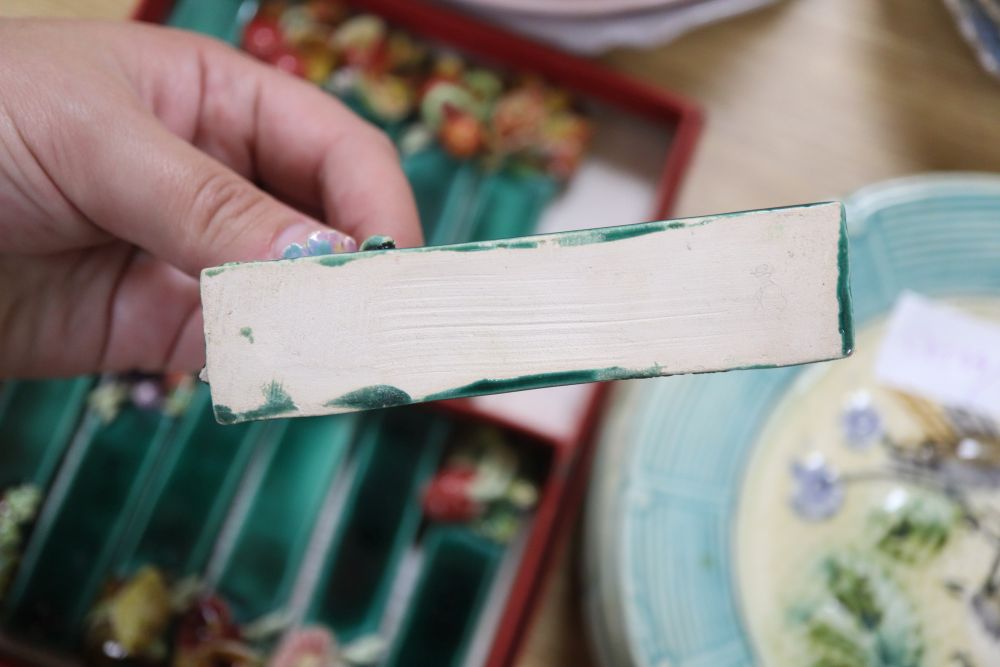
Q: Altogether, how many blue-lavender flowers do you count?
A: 2